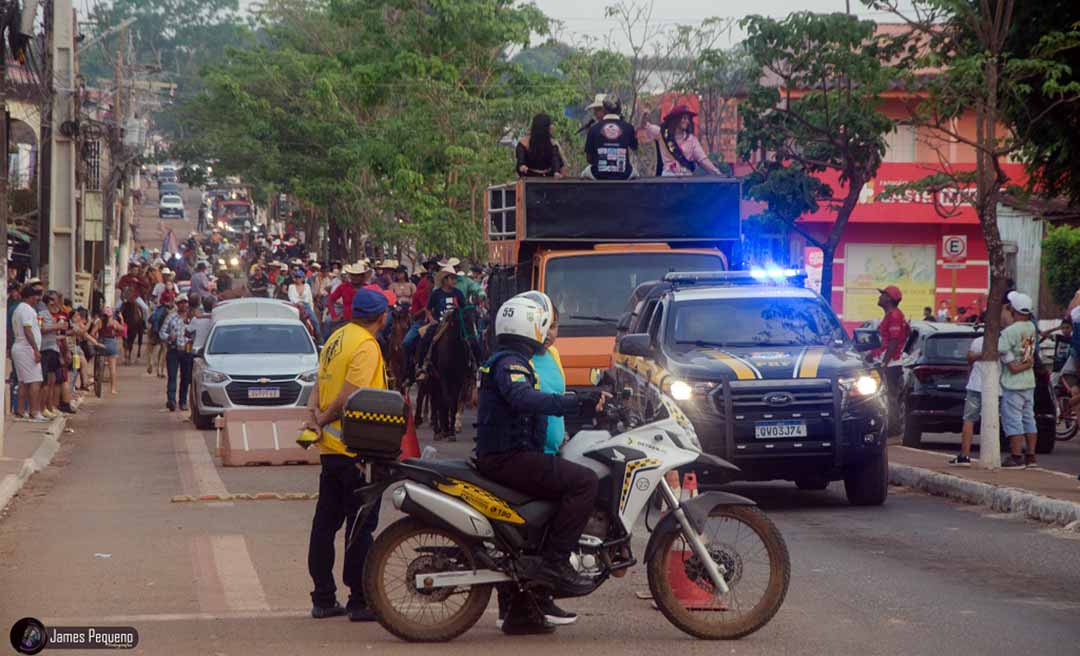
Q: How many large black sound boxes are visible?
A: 1